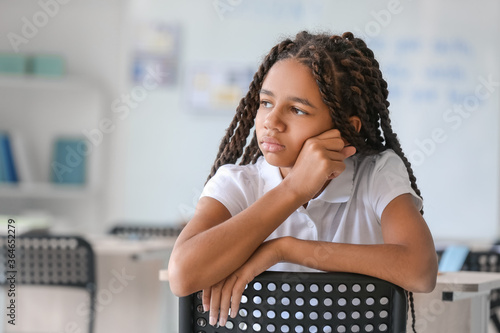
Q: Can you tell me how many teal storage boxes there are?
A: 2